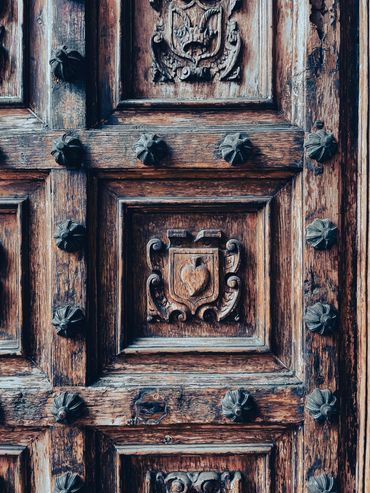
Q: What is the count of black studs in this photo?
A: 14